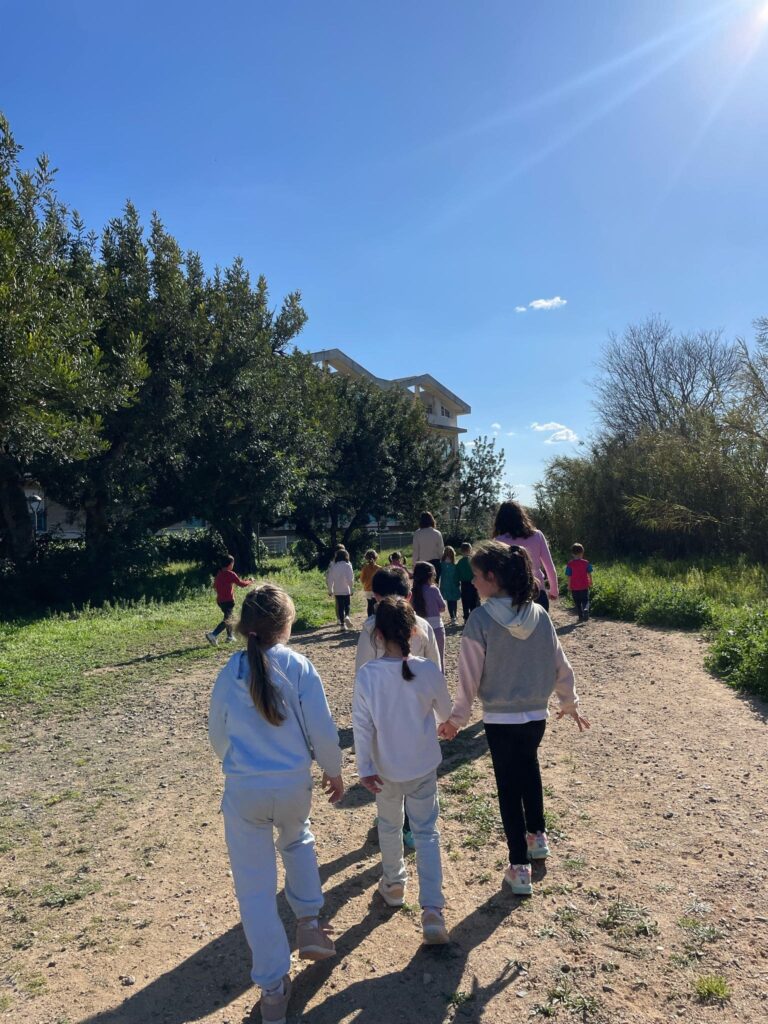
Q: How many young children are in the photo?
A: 13